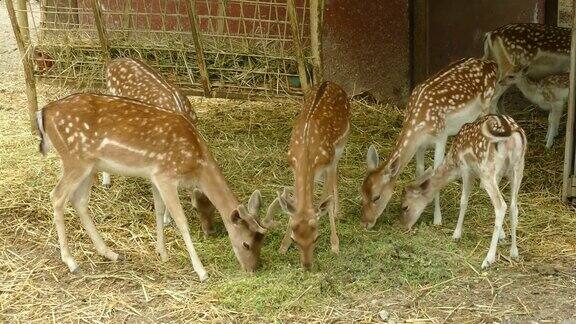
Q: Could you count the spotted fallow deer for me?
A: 7